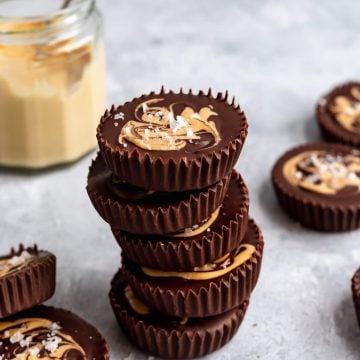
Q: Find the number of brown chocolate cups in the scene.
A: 10